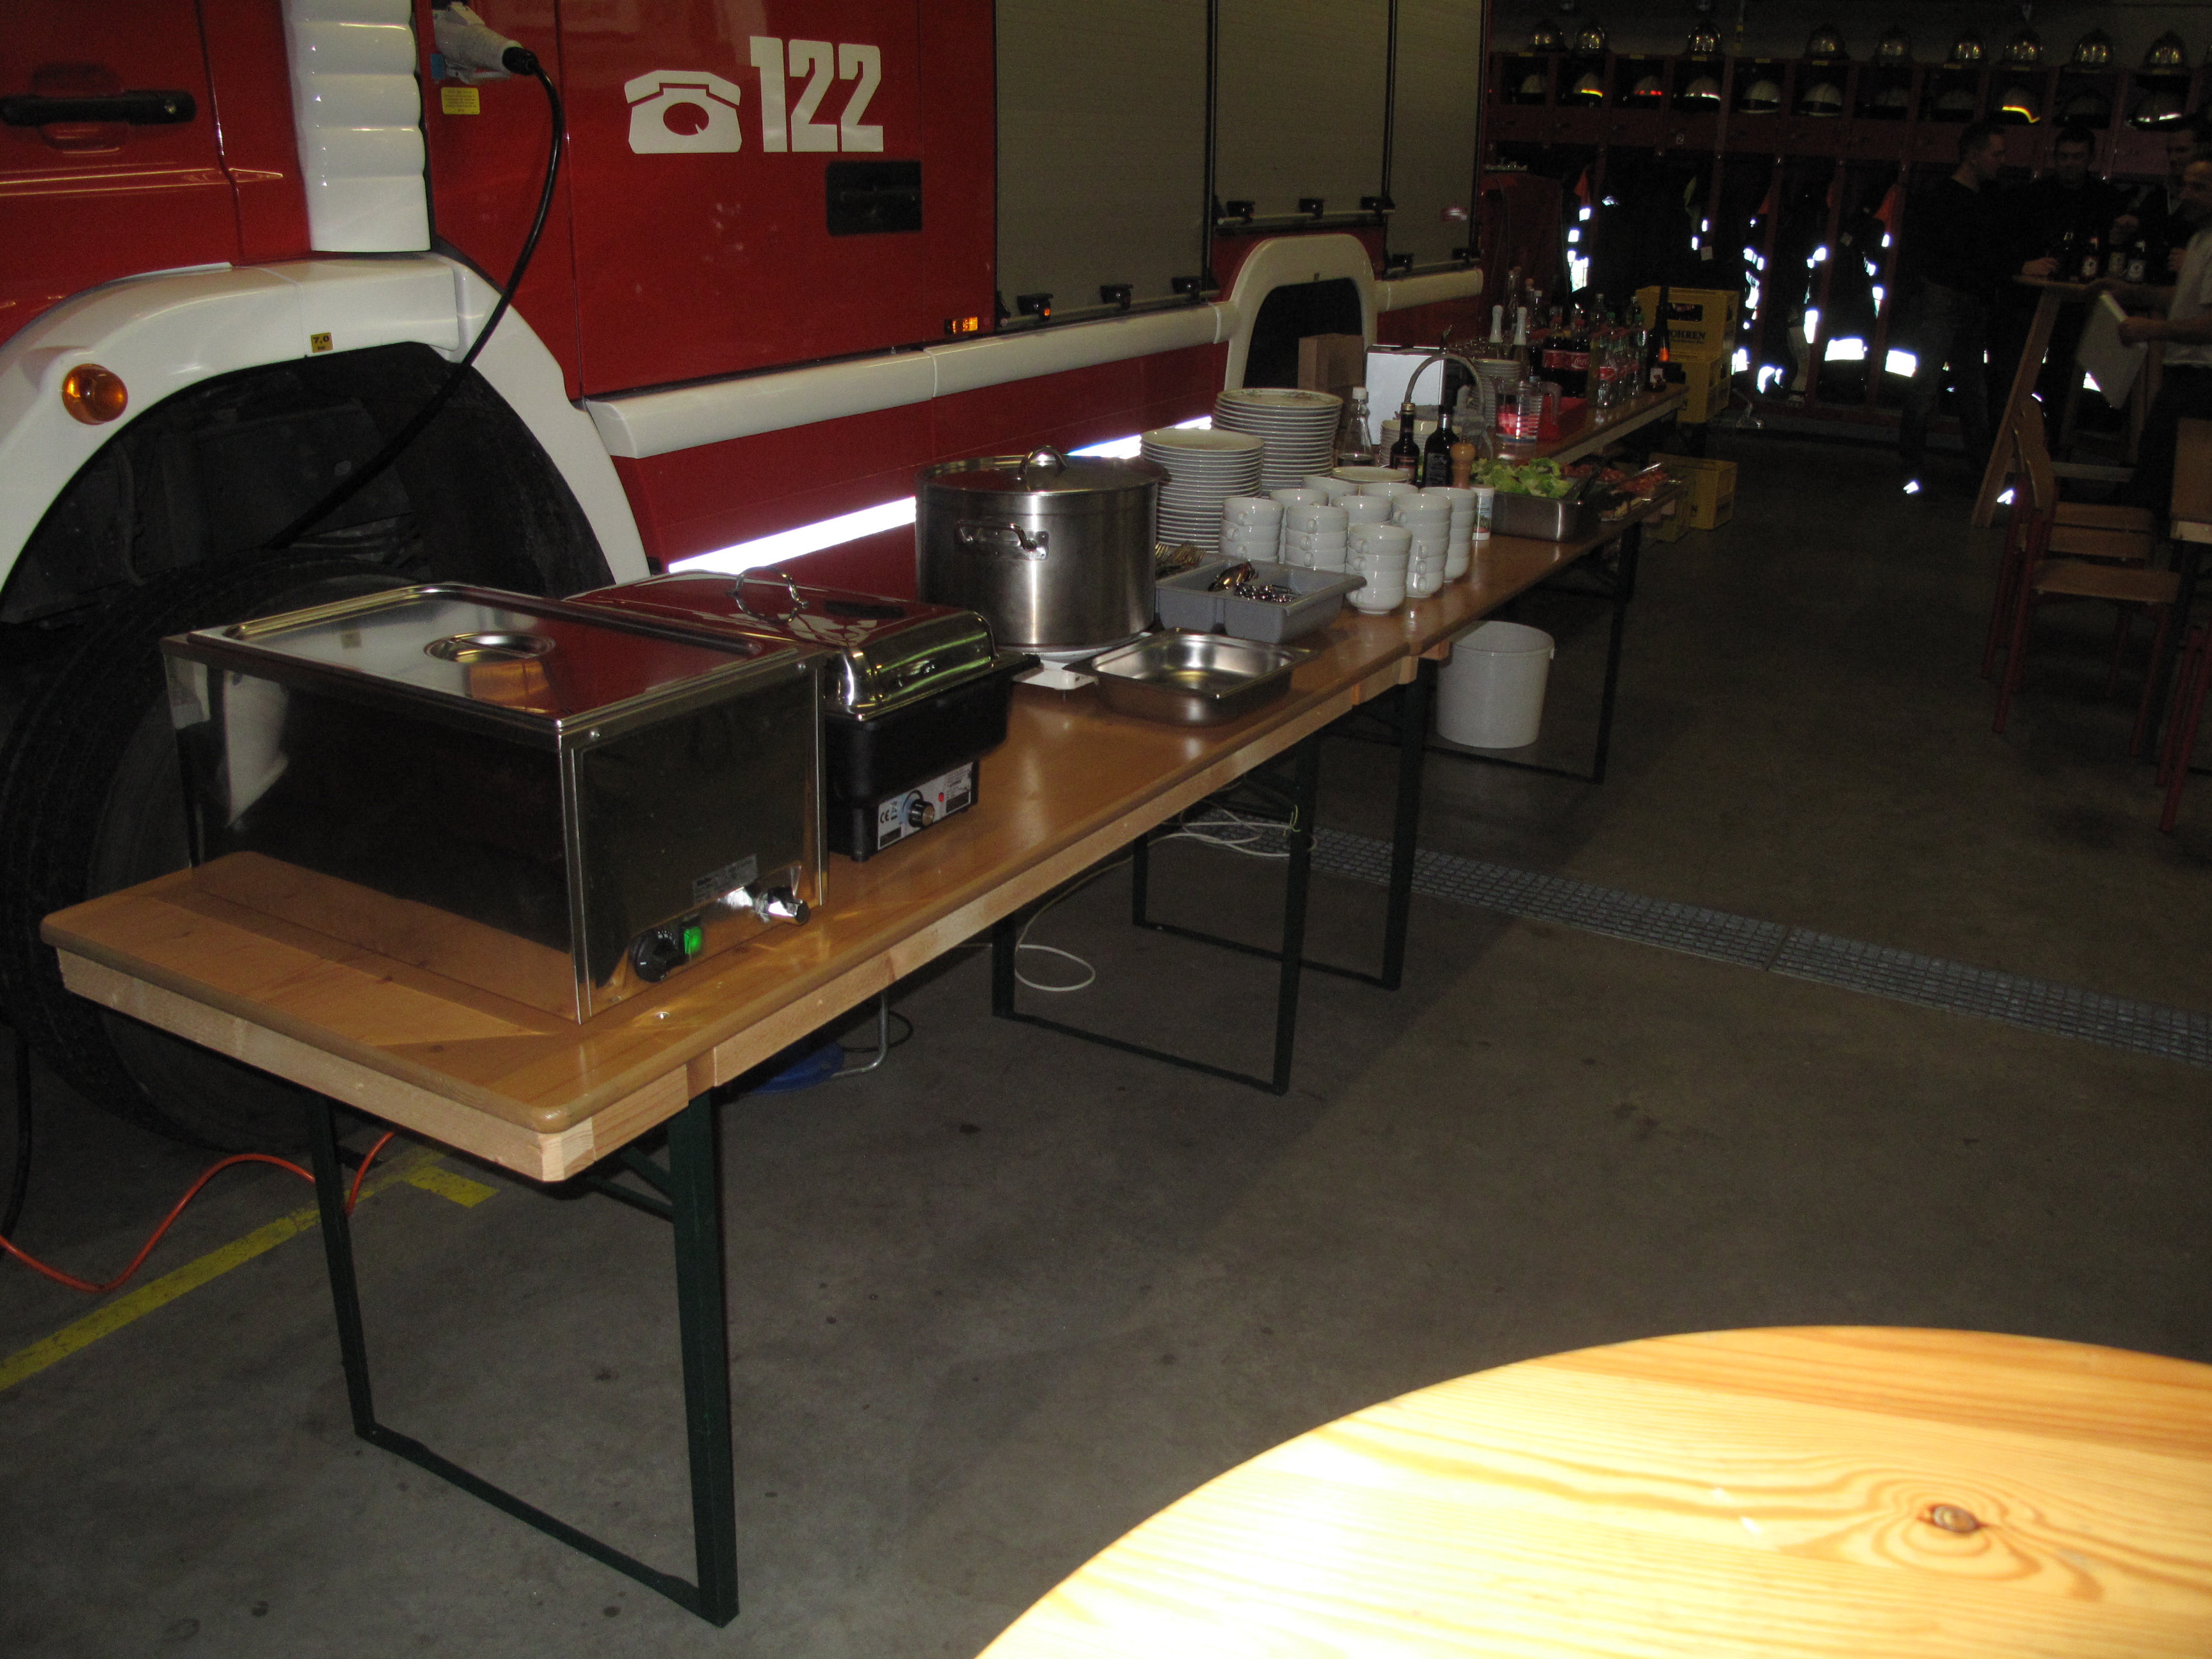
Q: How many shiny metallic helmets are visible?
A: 9